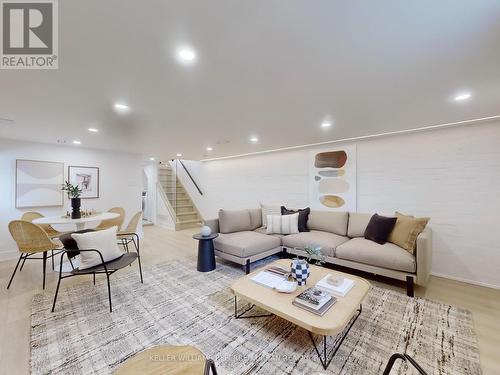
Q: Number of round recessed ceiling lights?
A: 10